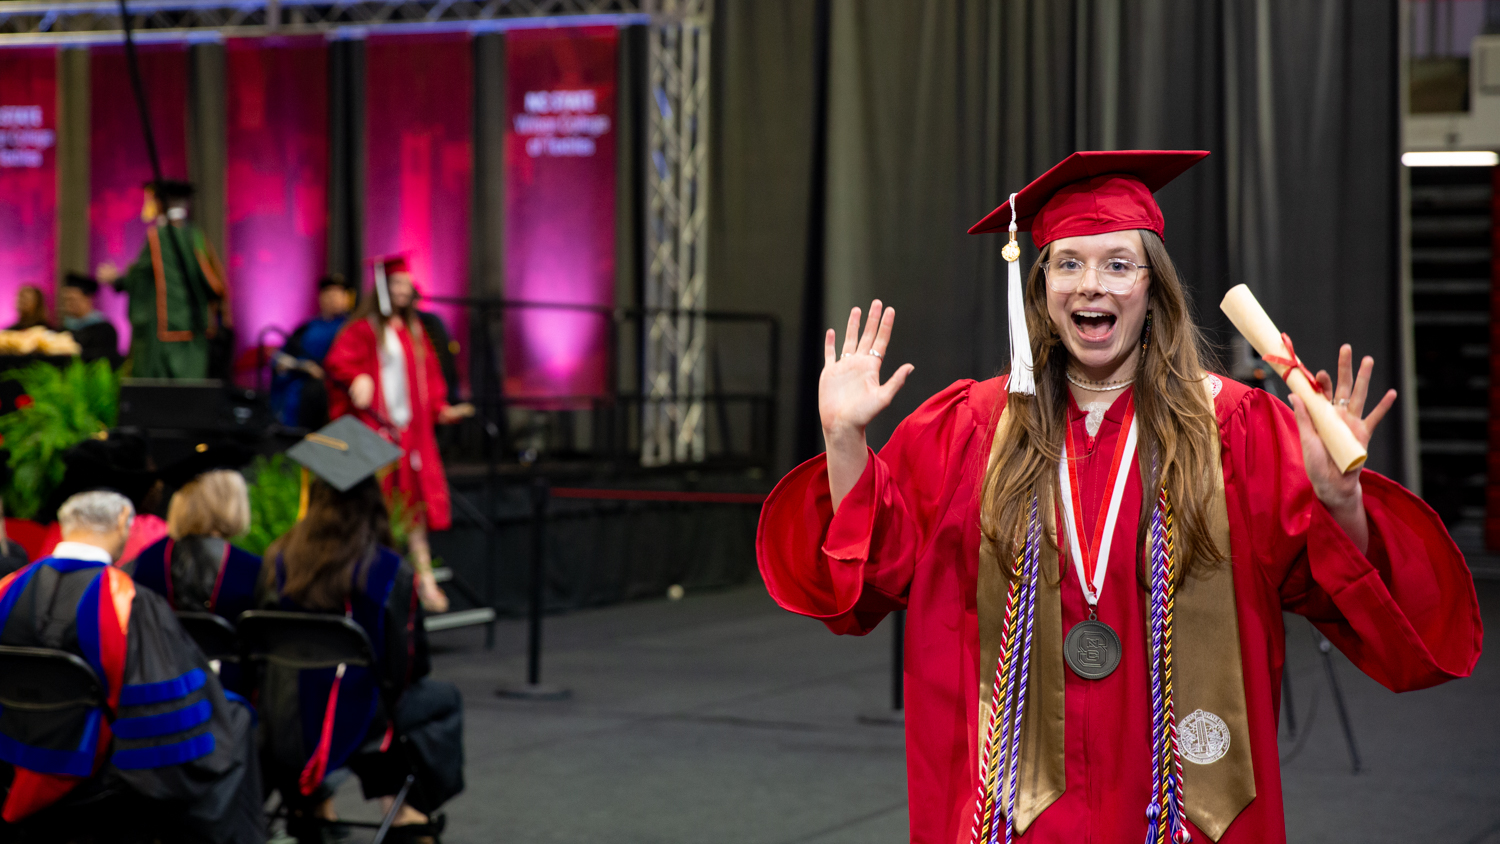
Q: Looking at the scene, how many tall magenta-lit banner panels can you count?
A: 5